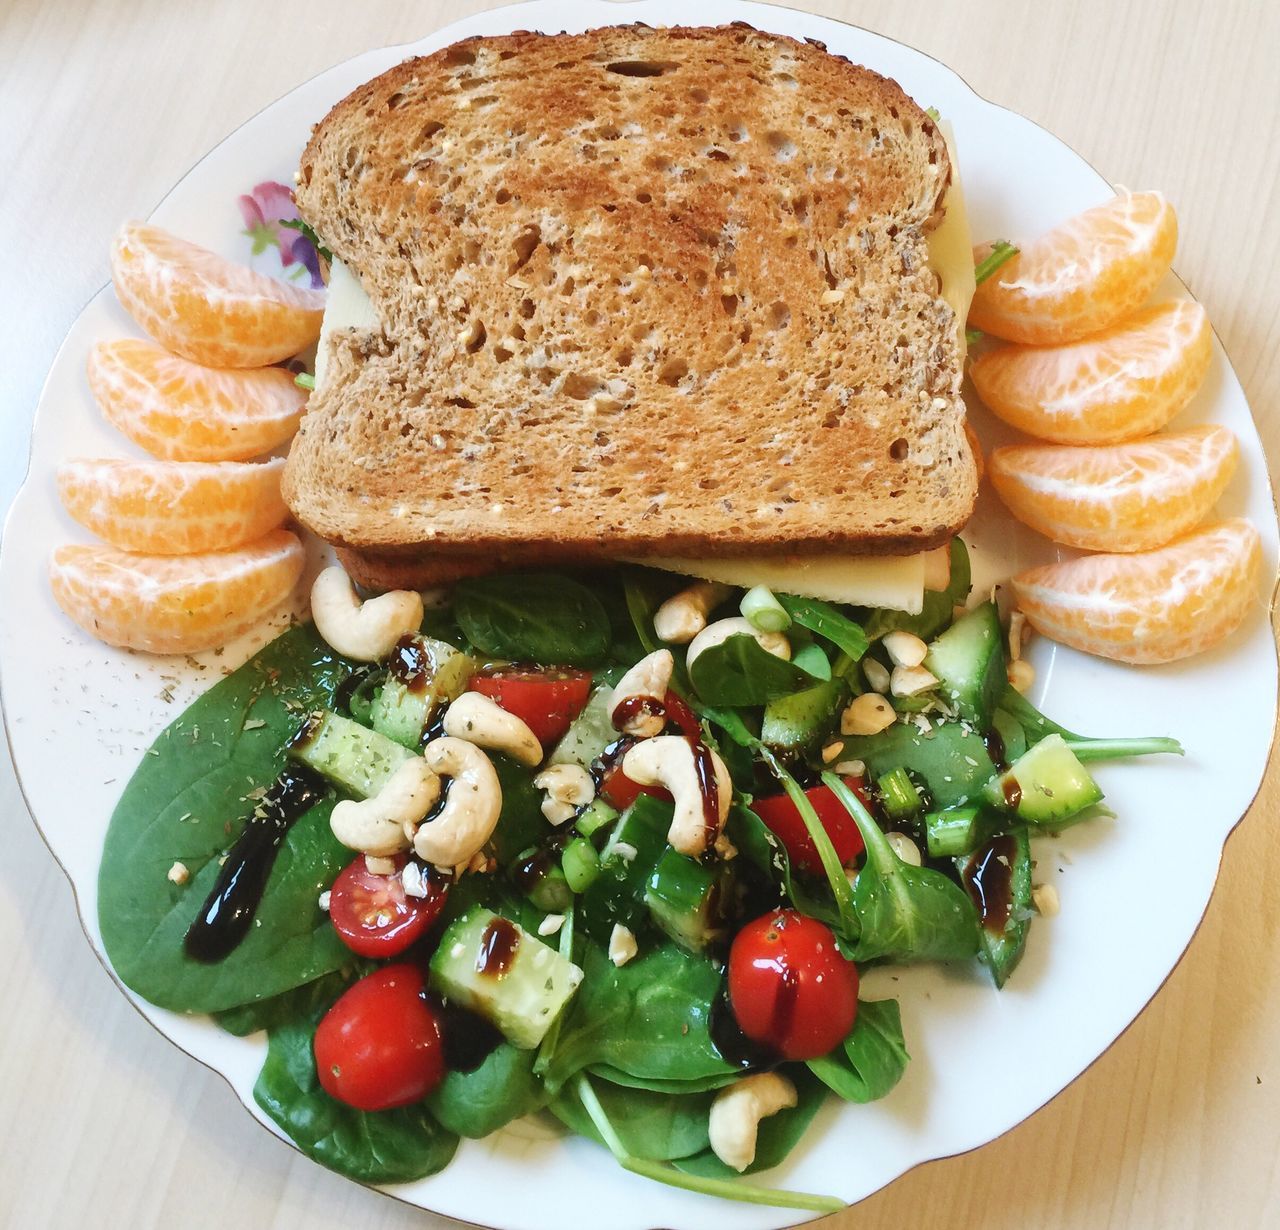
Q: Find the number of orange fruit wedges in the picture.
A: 8